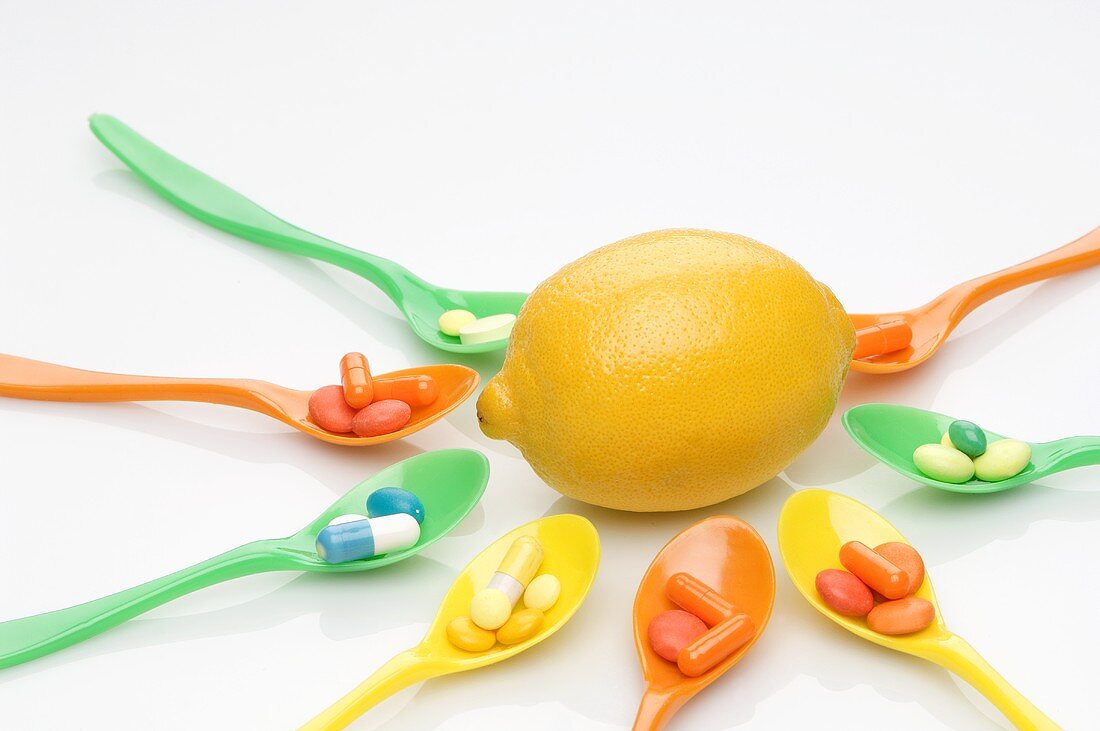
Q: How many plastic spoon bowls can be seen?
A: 8